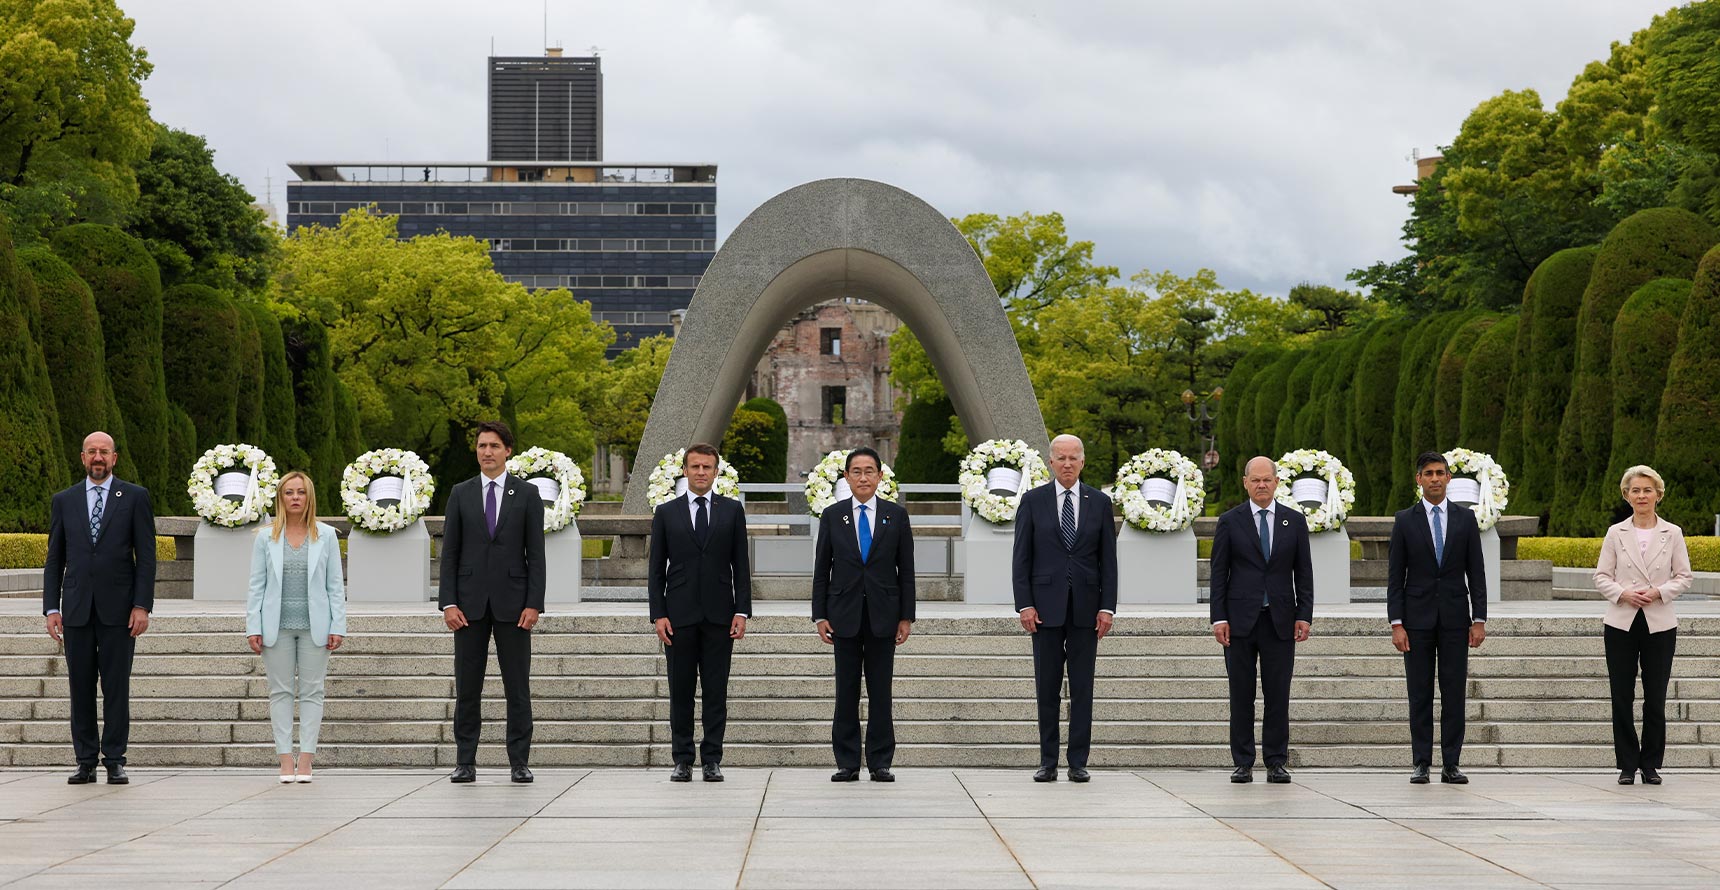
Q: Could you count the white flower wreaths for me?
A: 9